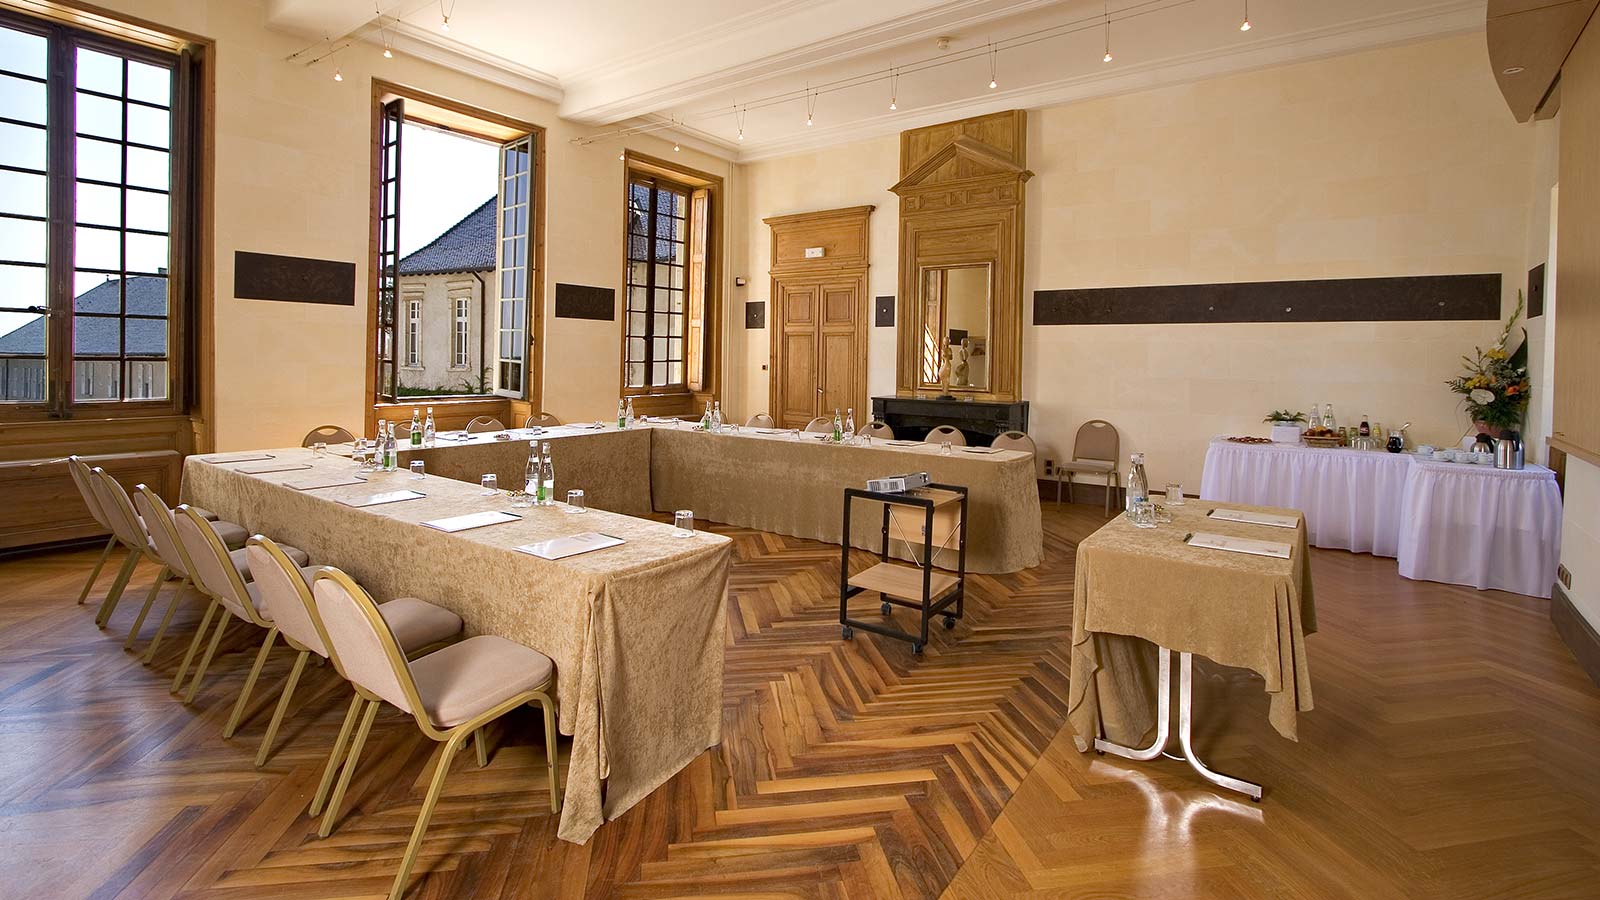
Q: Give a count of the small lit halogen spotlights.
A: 11